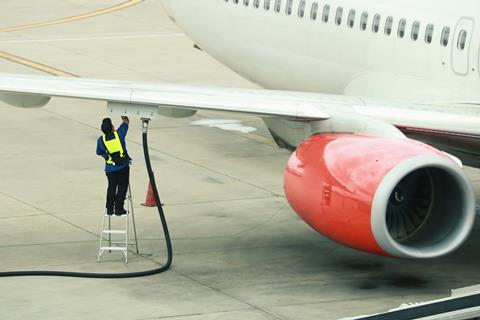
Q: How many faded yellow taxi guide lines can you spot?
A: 2